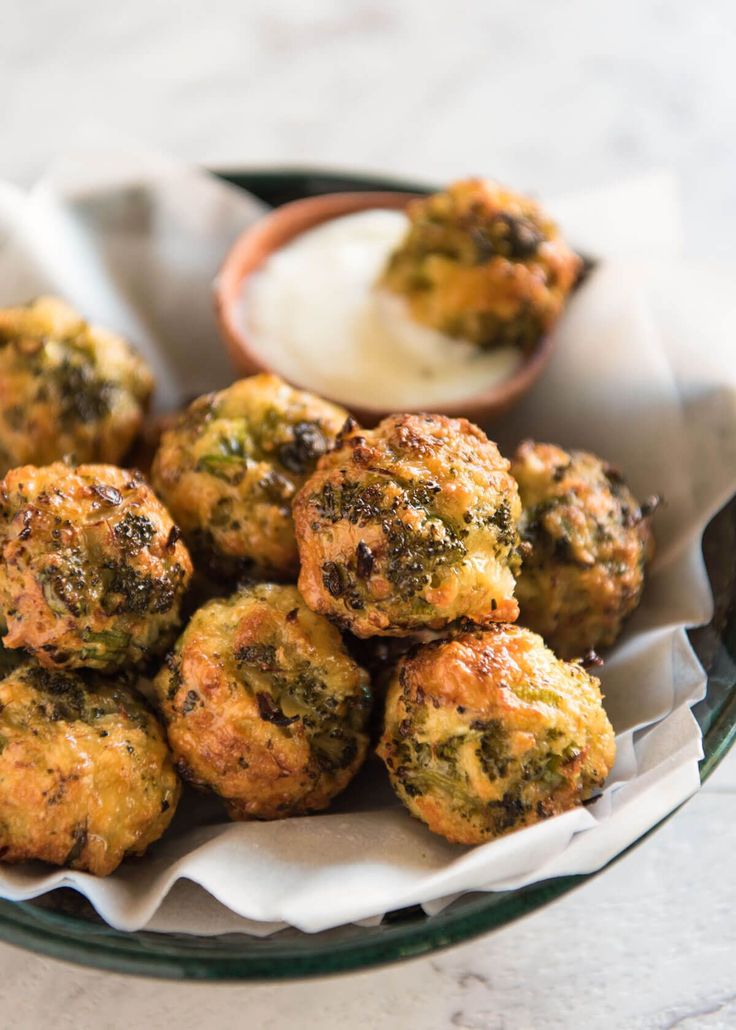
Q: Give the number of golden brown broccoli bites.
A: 9